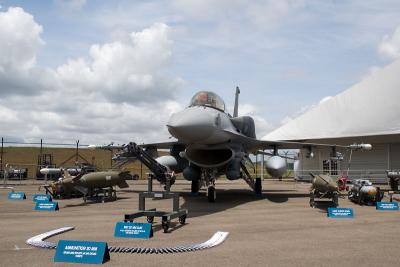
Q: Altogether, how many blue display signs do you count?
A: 7